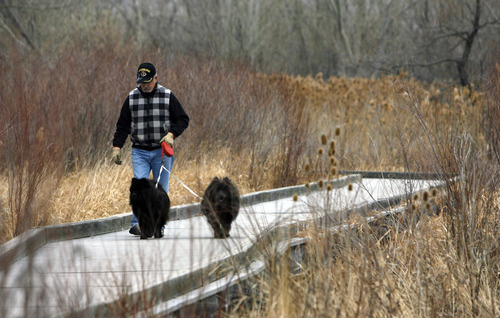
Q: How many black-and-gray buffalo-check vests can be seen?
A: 1